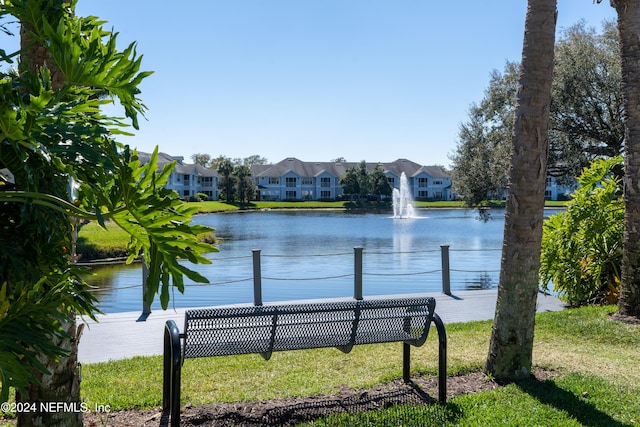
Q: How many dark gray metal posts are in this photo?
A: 4